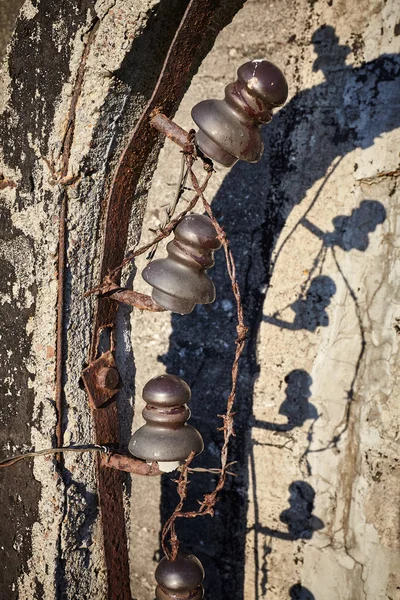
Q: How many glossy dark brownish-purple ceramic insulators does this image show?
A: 4